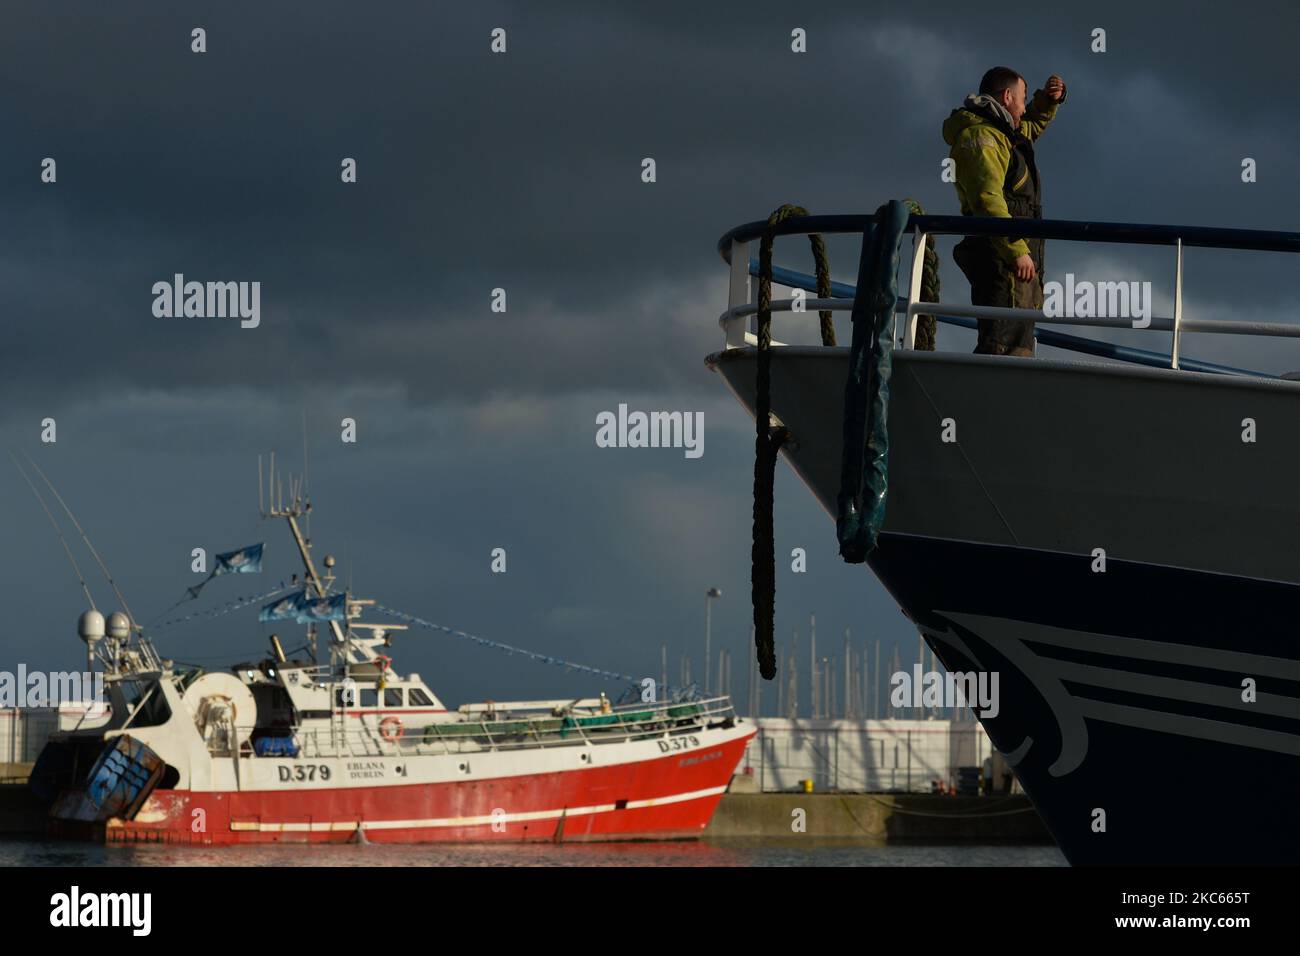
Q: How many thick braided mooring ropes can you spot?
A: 2